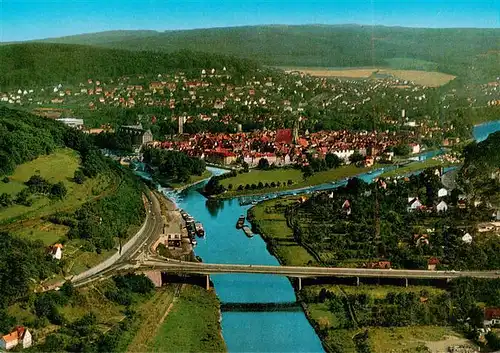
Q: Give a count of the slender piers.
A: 4